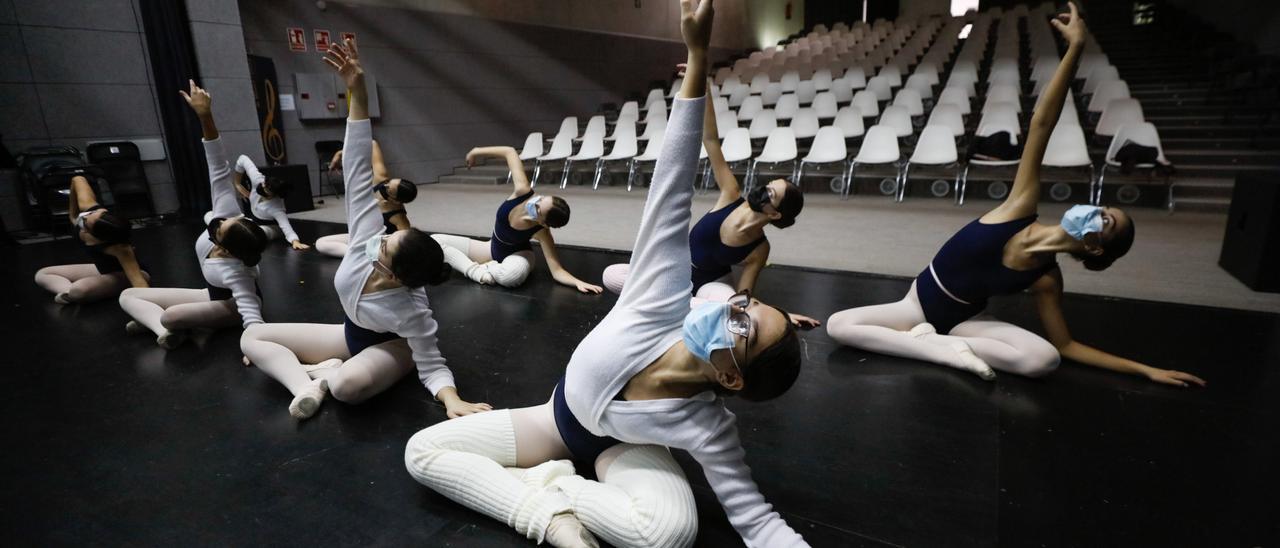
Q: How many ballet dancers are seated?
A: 9